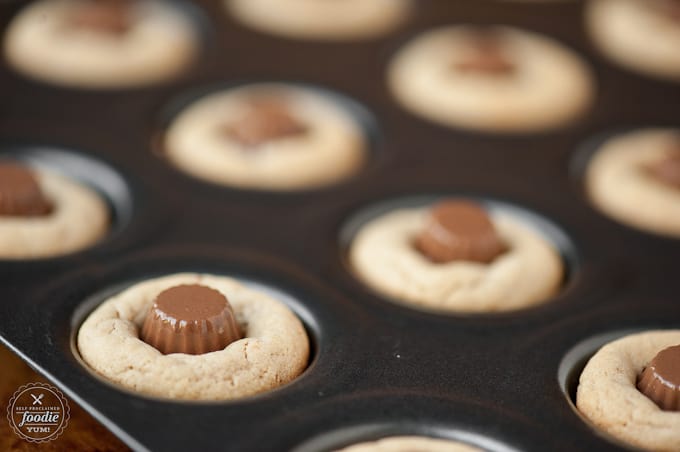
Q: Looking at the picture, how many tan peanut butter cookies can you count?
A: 11